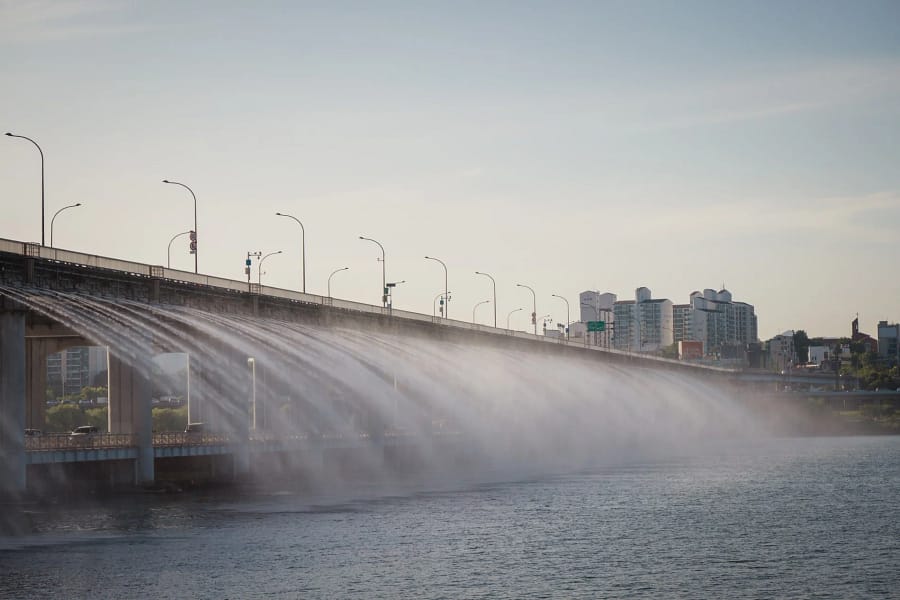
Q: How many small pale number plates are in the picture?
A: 0